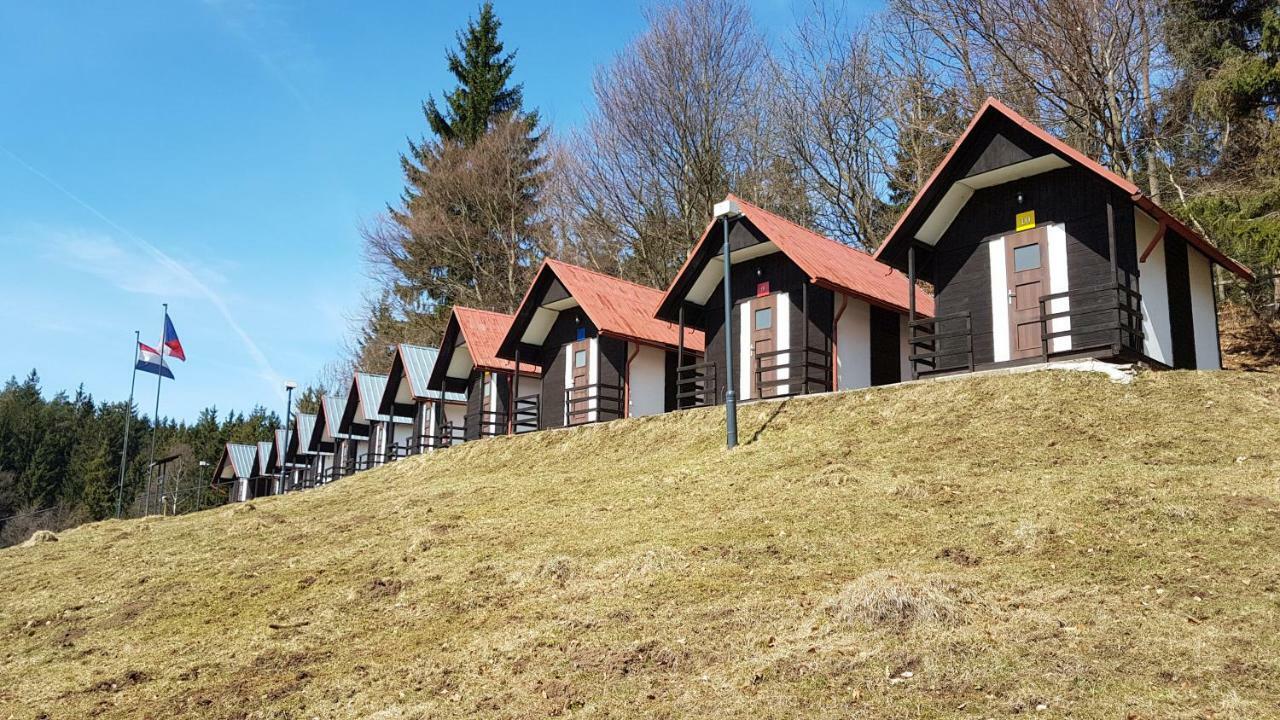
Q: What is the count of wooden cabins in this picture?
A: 11